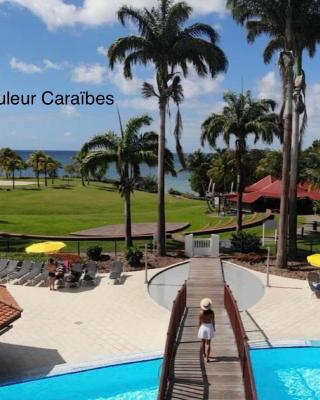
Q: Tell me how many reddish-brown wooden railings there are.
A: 2